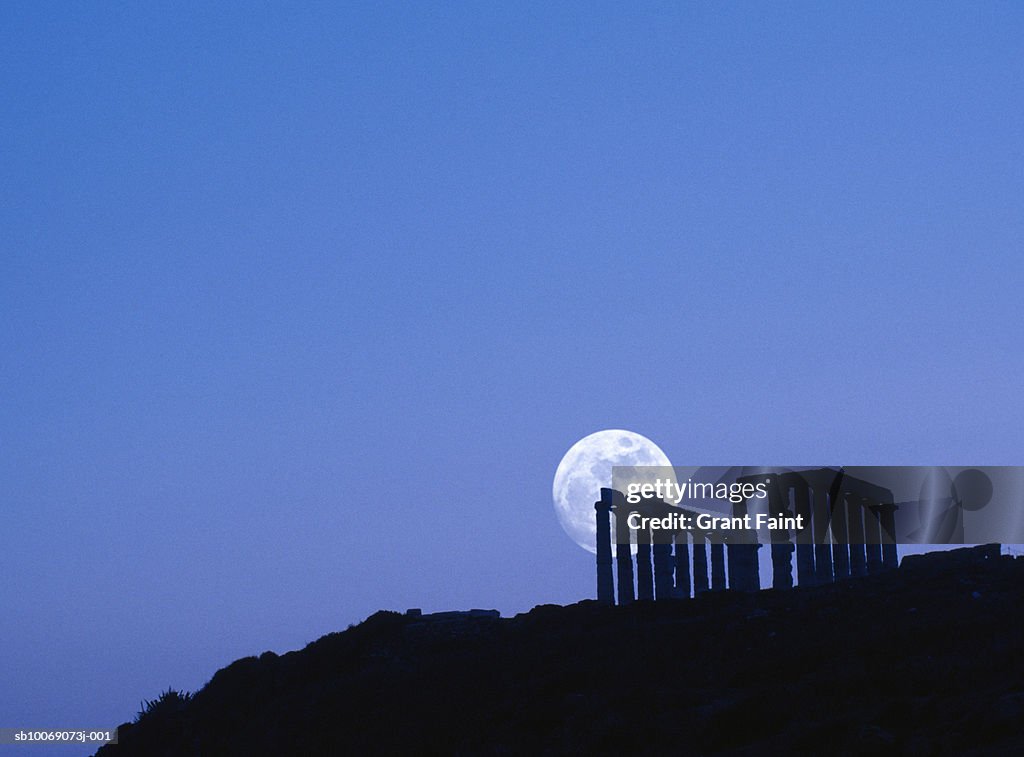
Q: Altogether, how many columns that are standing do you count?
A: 15